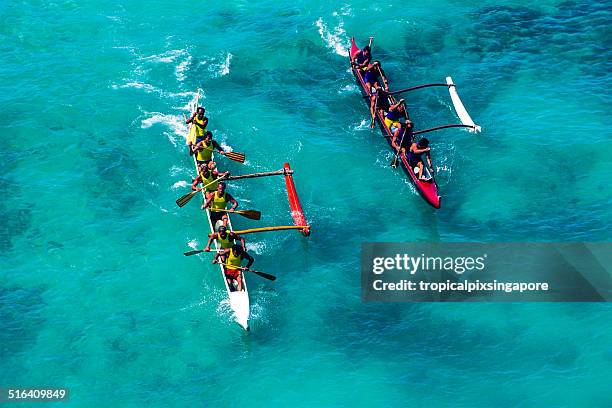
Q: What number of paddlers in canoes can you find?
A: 12